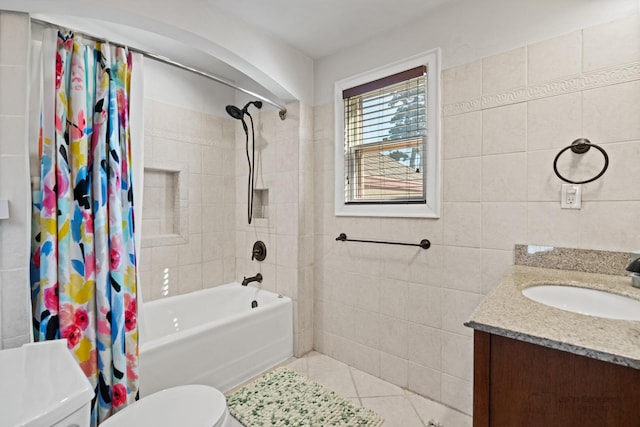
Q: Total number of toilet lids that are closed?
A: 1